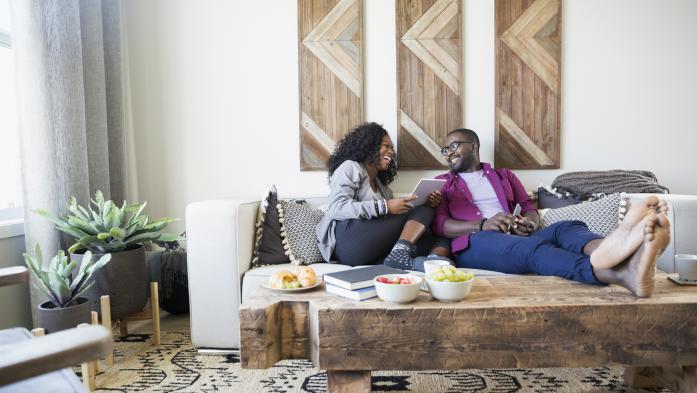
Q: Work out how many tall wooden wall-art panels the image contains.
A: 3